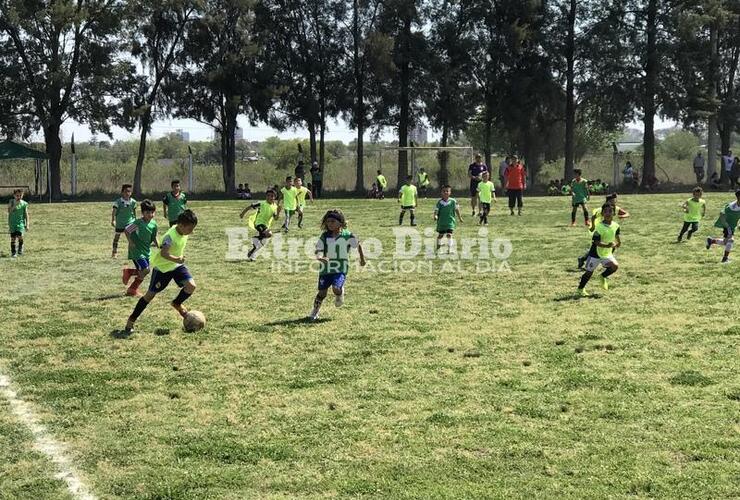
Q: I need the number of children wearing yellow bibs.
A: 11